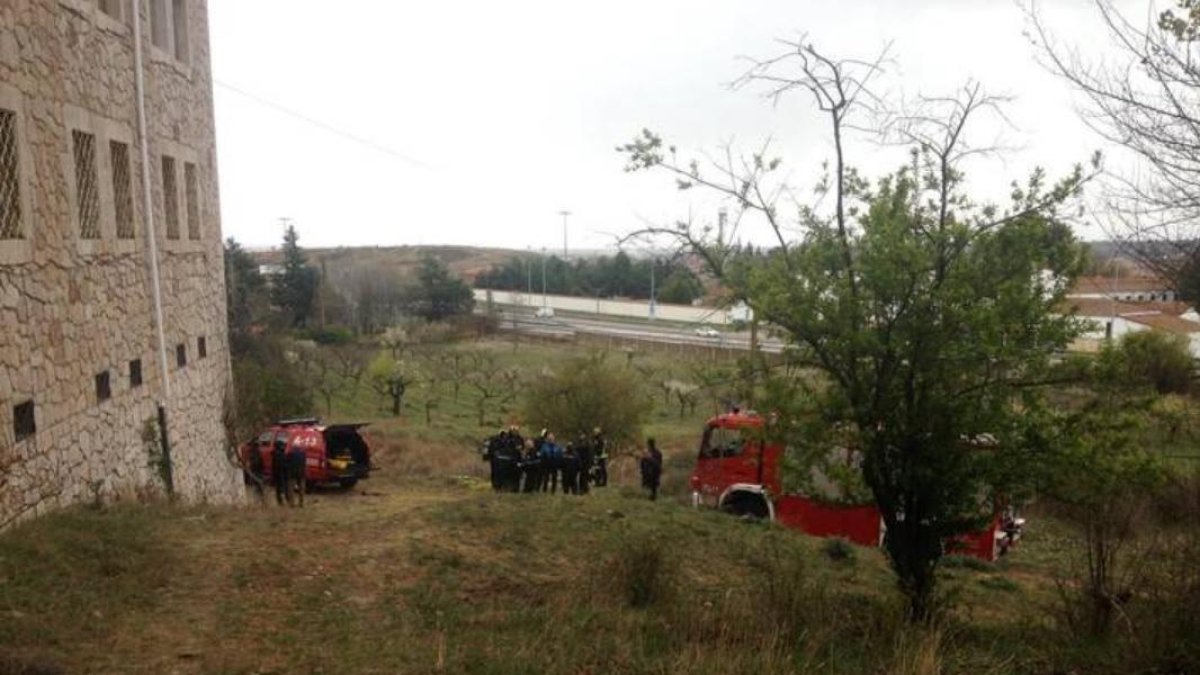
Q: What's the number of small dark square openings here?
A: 5